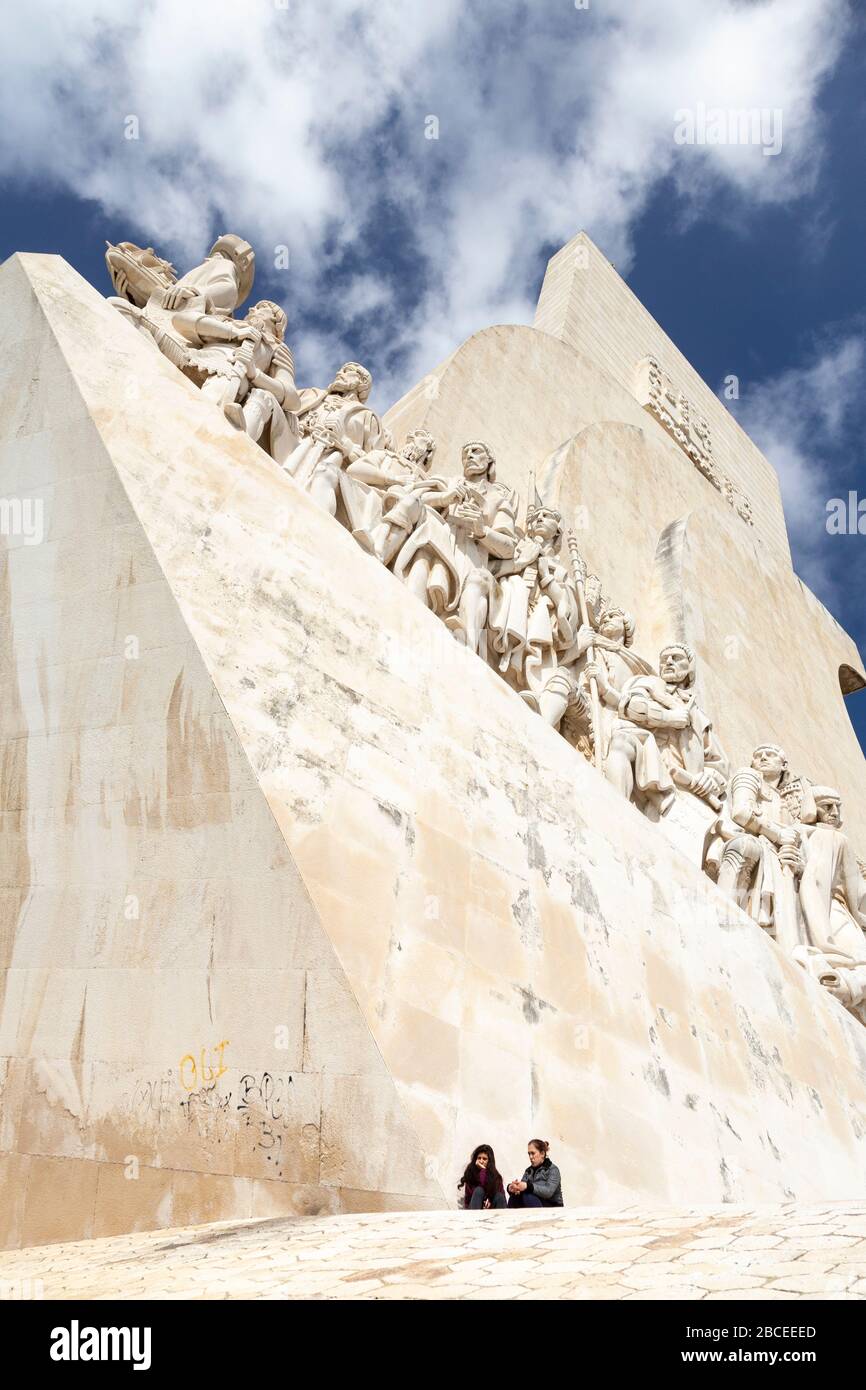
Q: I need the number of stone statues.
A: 10